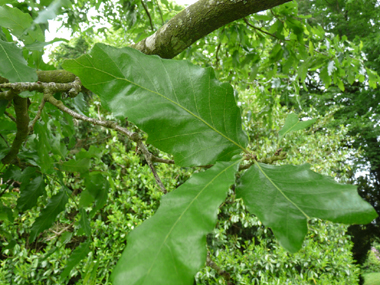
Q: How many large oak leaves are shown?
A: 3